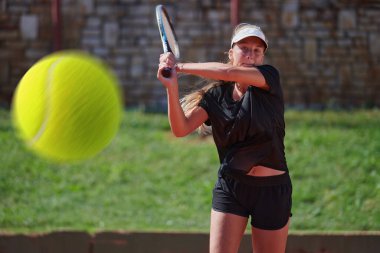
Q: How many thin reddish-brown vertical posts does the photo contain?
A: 2